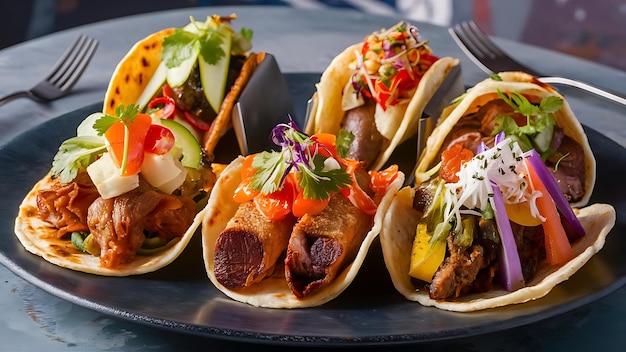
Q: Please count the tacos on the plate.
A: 6